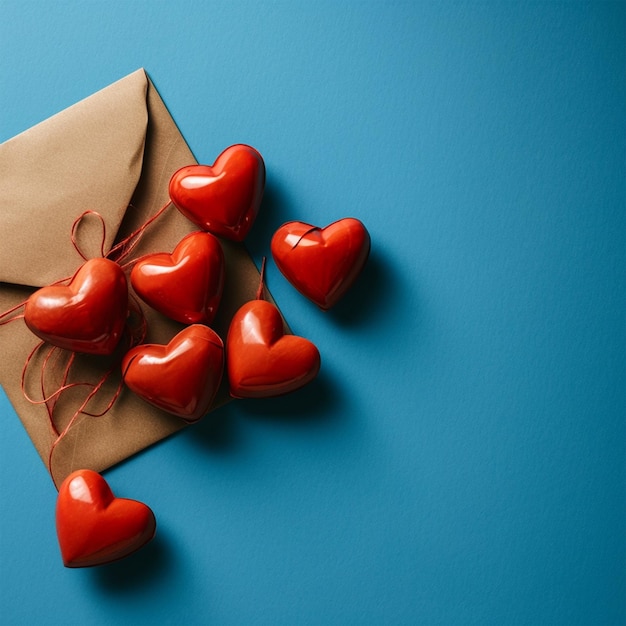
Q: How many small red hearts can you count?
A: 7